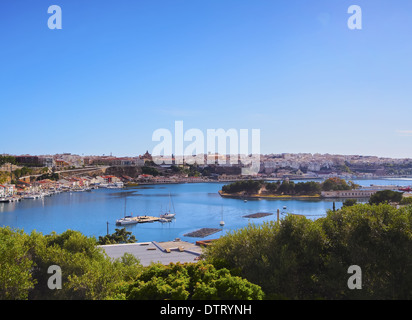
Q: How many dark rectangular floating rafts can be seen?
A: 2